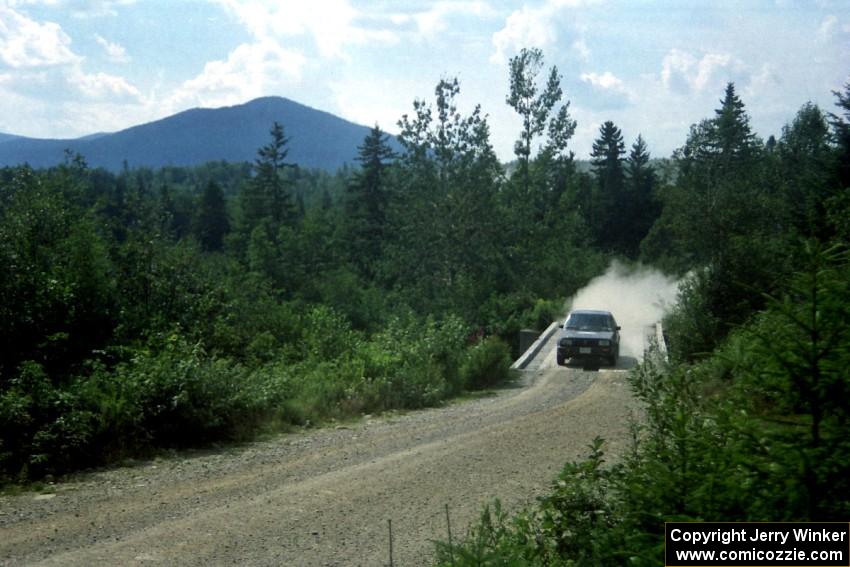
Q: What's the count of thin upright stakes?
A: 2